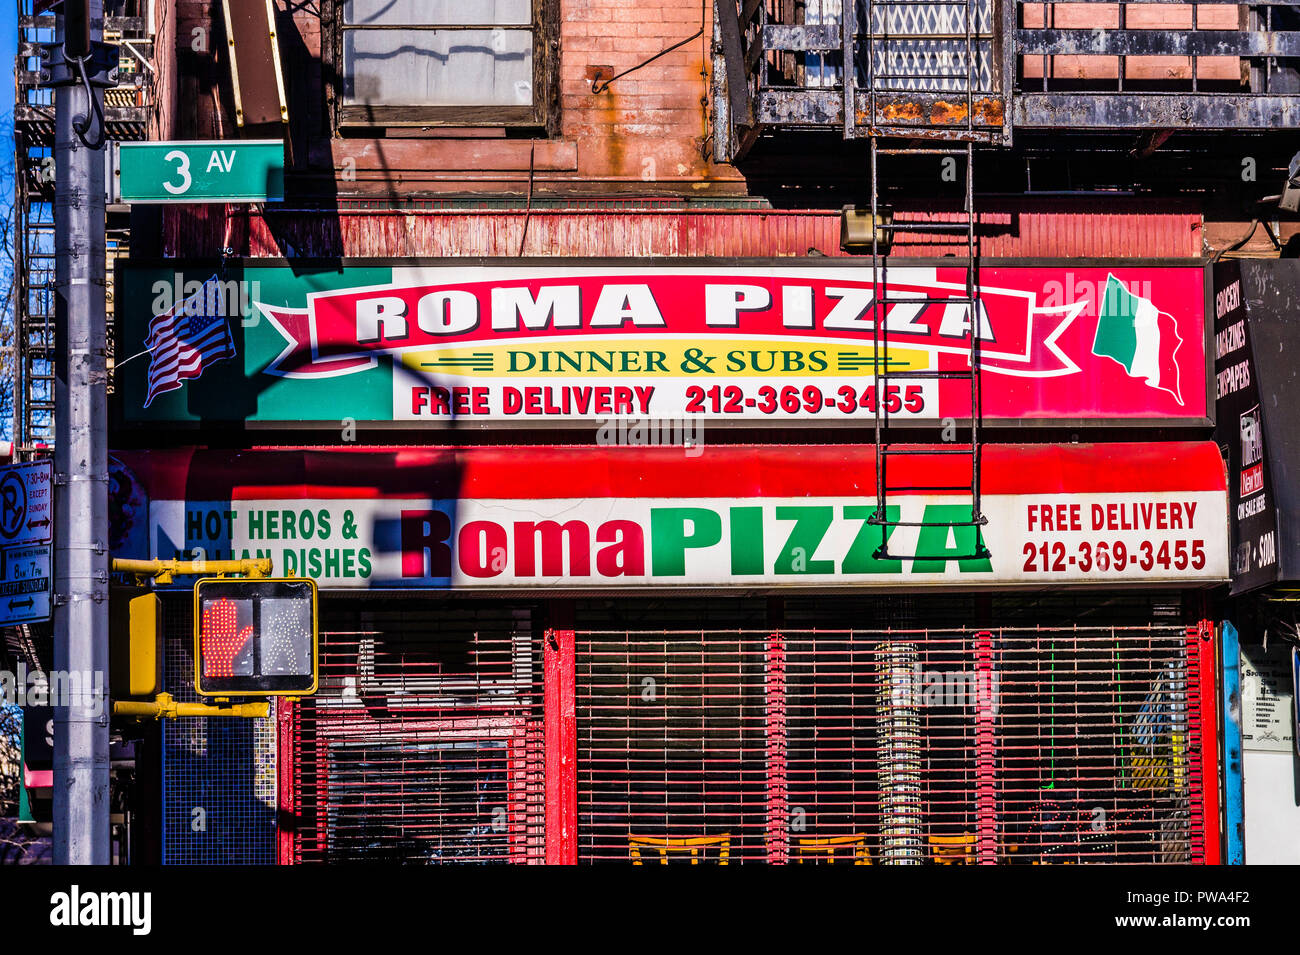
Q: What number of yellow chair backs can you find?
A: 3